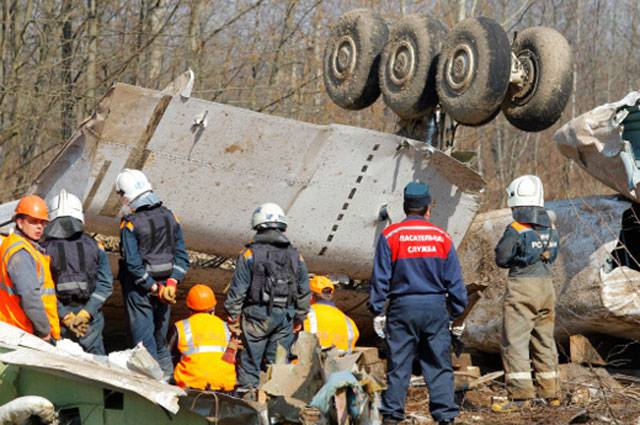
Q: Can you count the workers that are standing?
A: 6